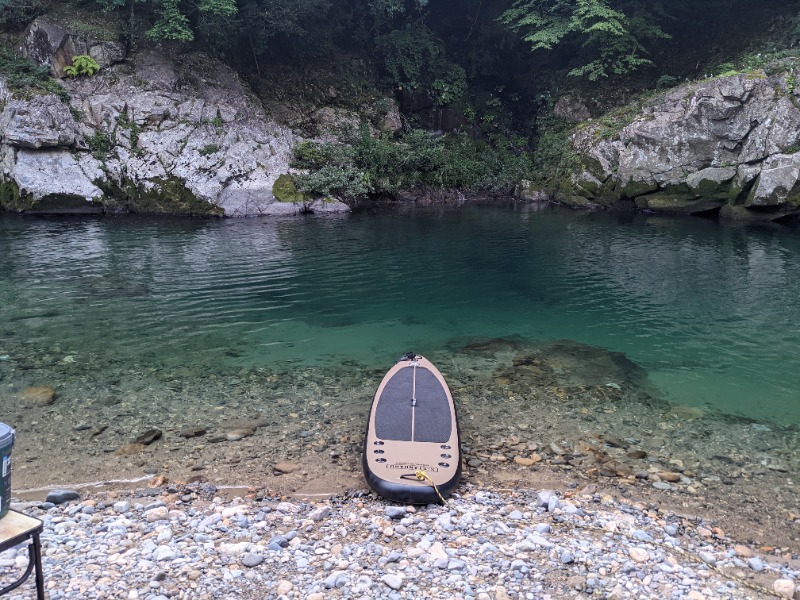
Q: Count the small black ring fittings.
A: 6